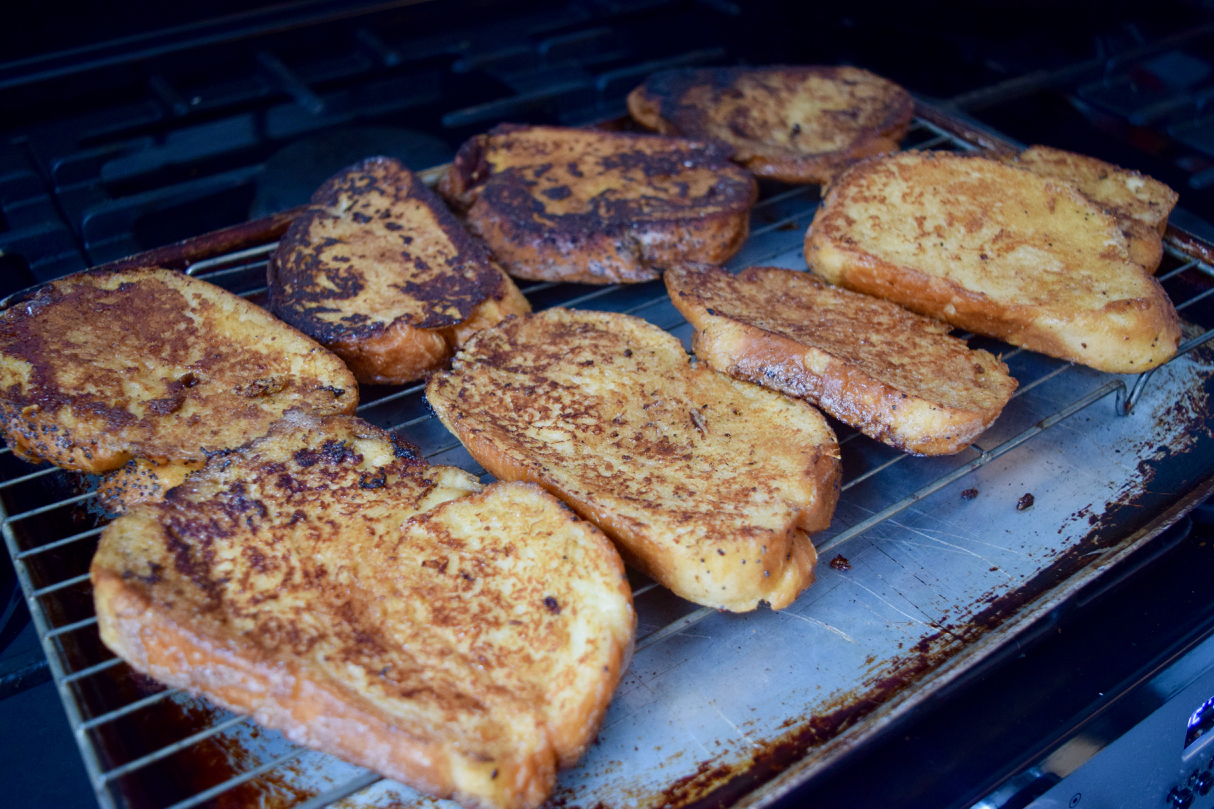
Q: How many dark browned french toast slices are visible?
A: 3